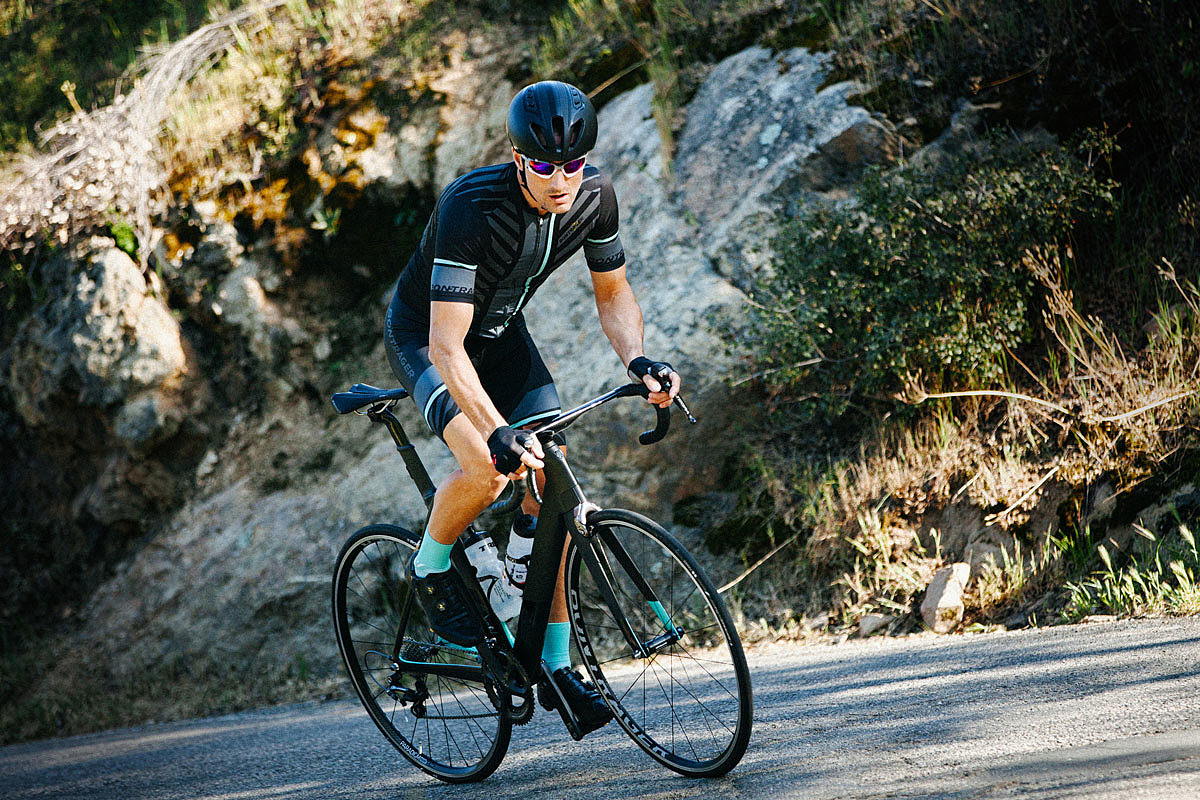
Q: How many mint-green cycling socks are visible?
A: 2